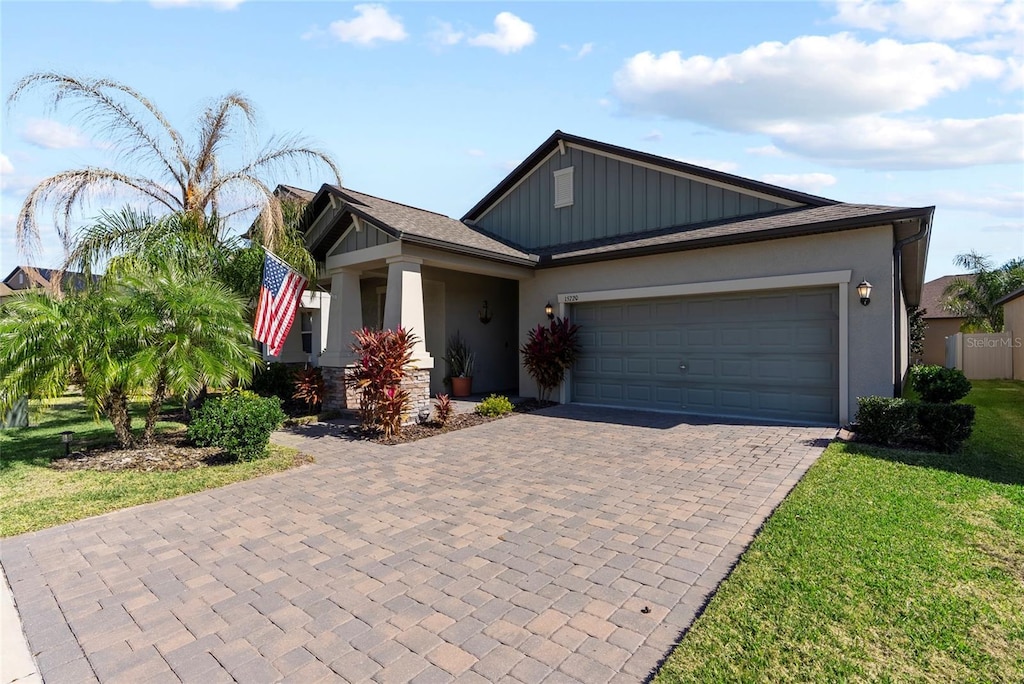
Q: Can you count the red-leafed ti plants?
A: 4